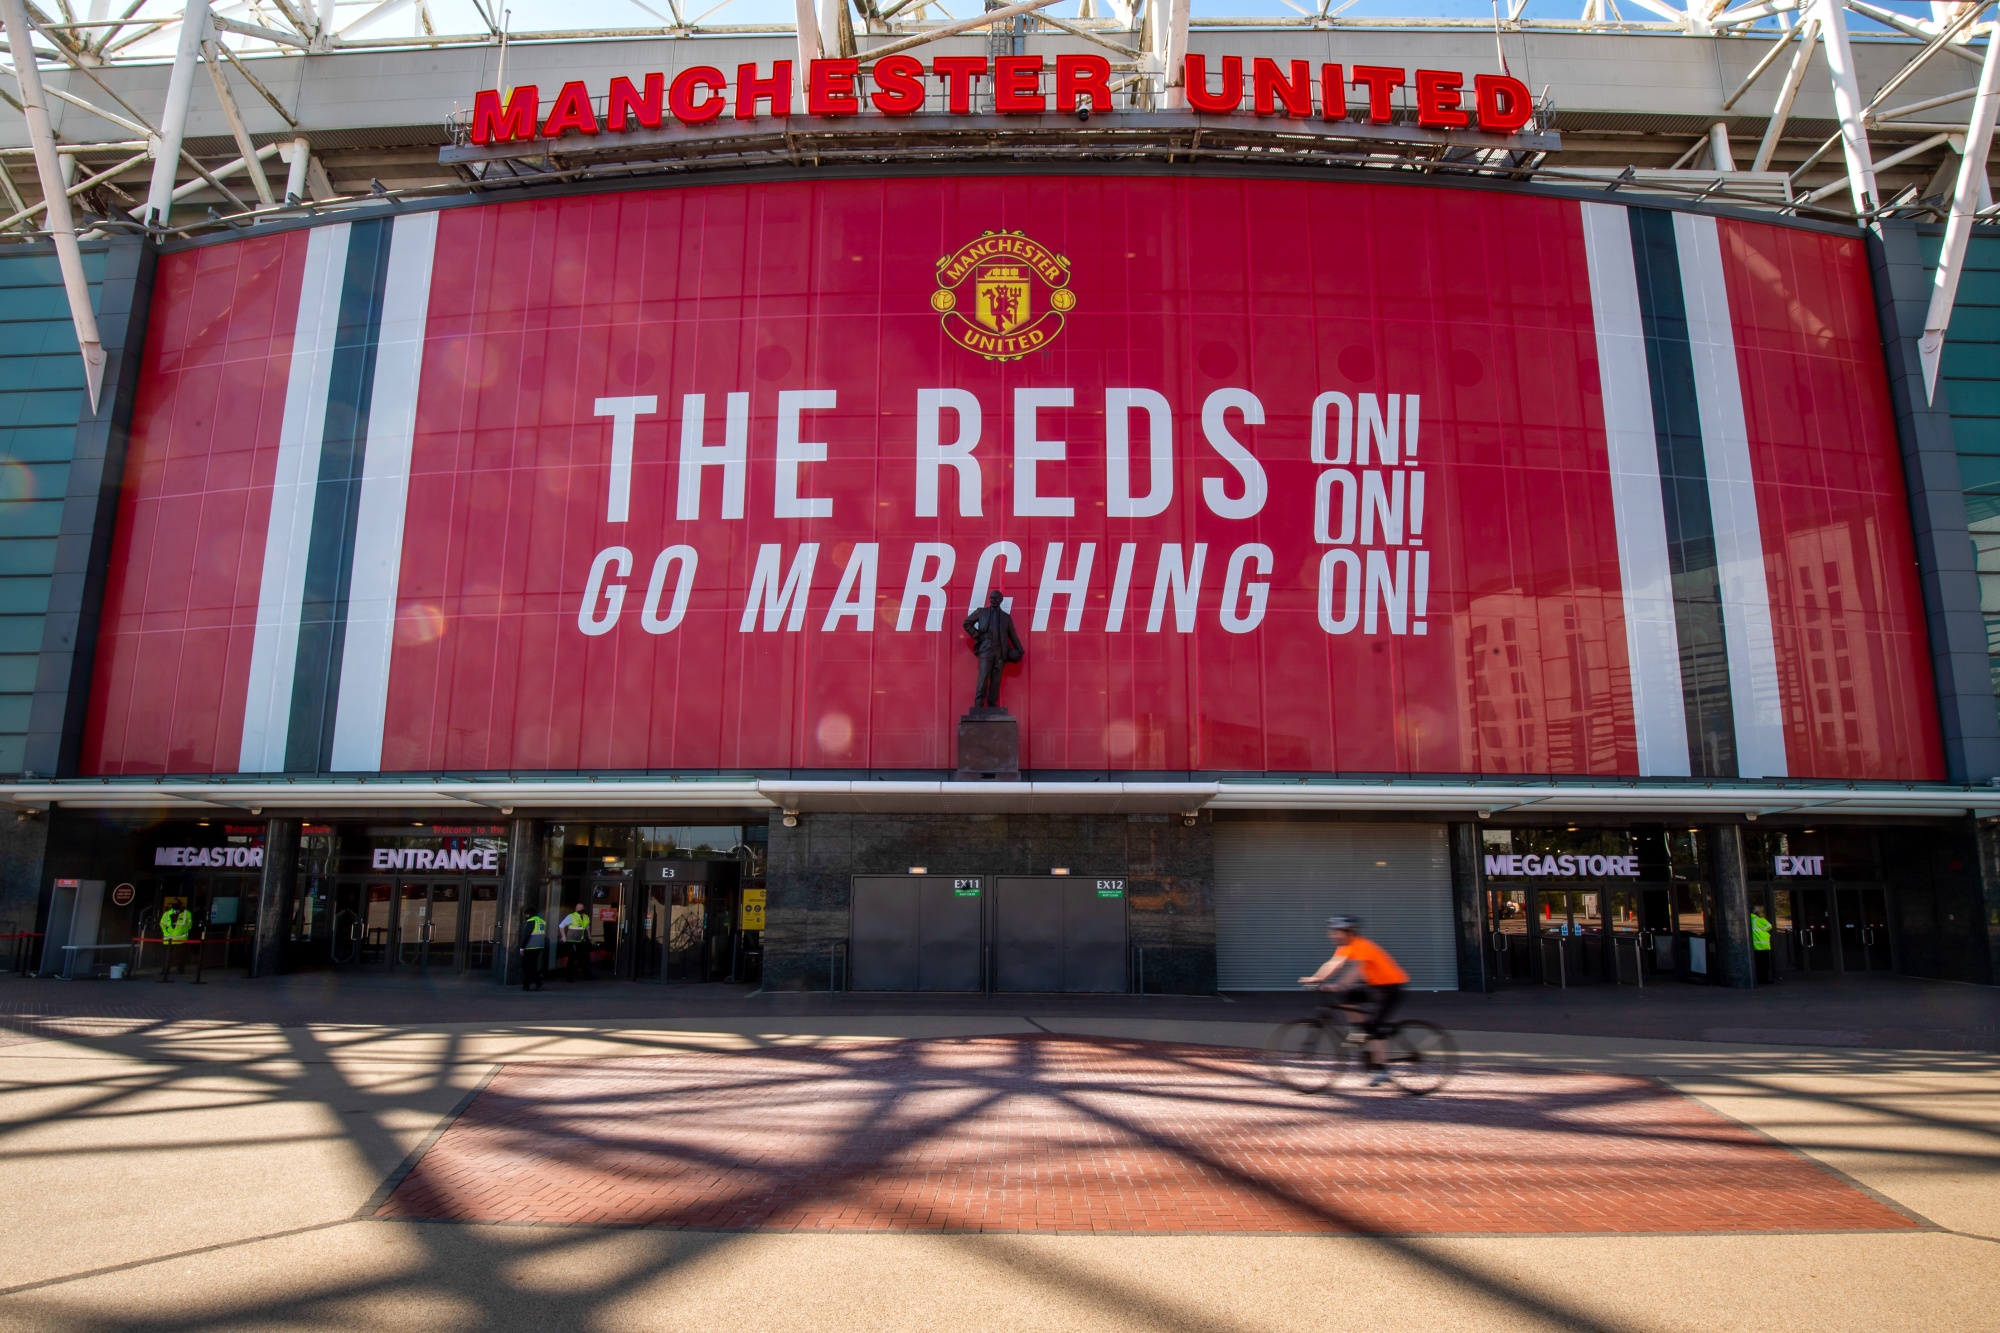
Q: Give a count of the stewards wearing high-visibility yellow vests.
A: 4